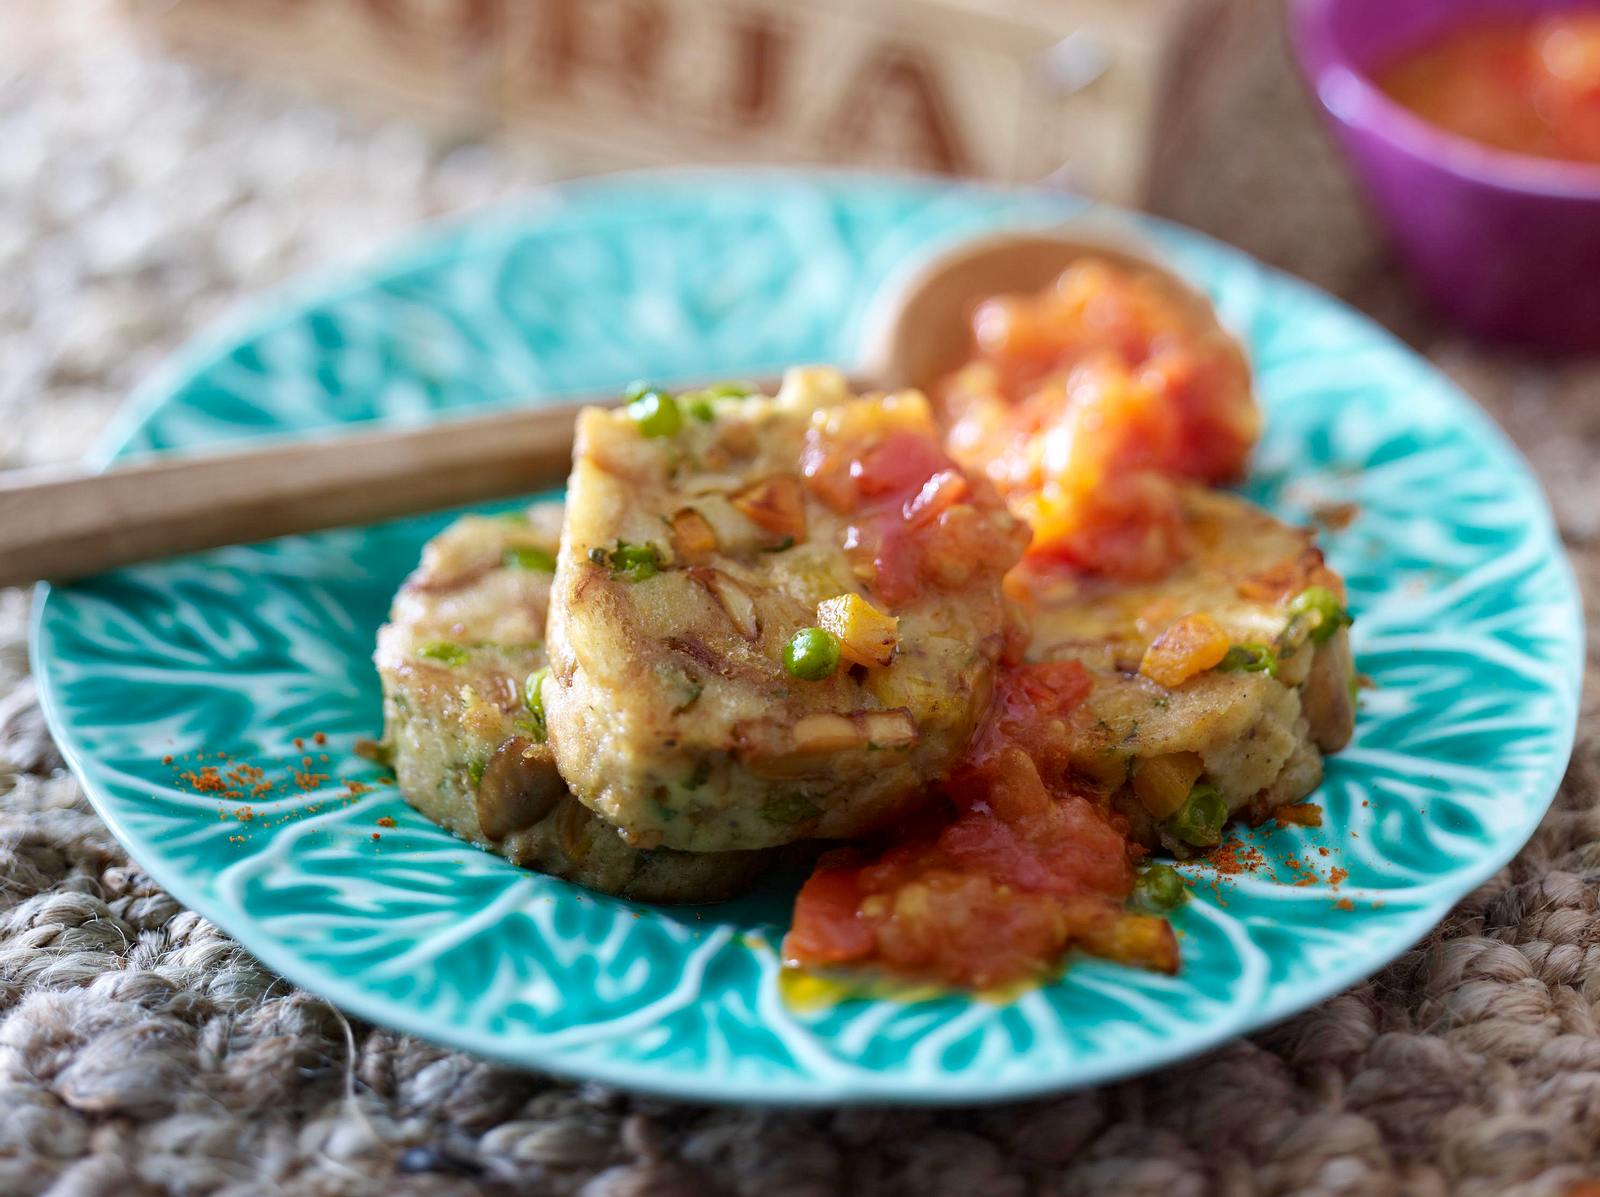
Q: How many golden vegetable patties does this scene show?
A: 3